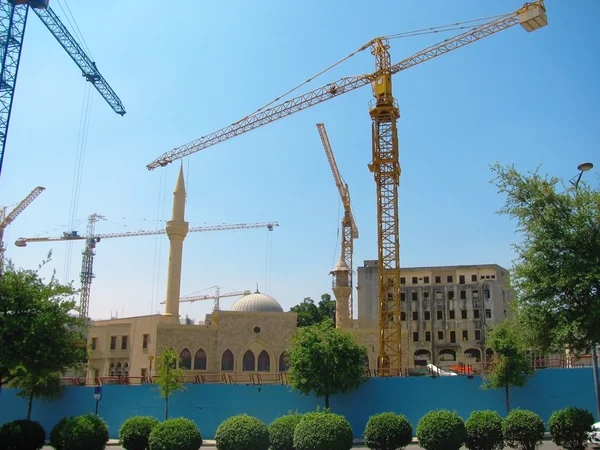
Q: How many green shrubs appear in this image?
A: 12